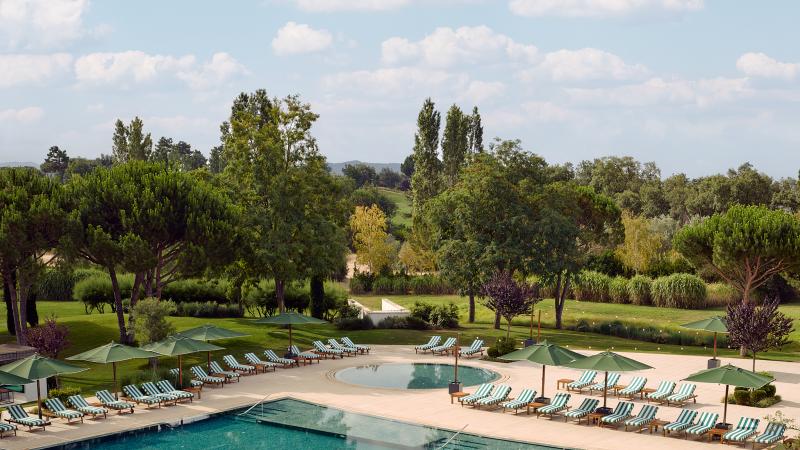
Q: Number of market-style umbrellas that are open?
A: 10